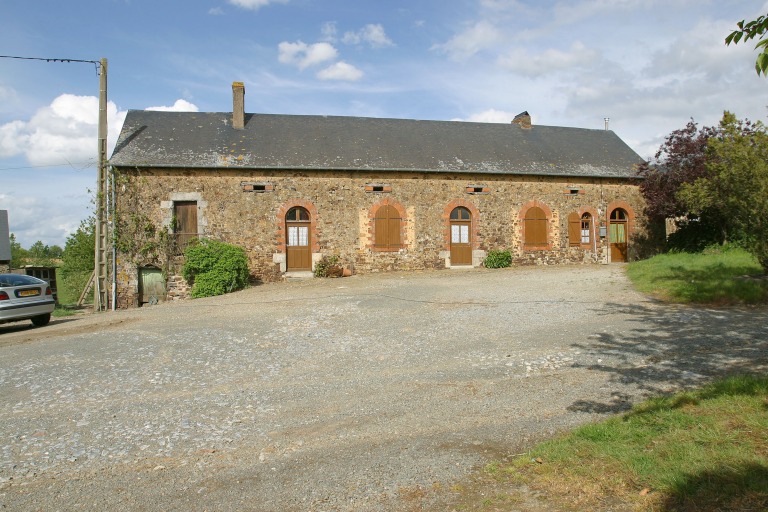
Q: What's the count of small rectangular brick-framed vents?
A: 4